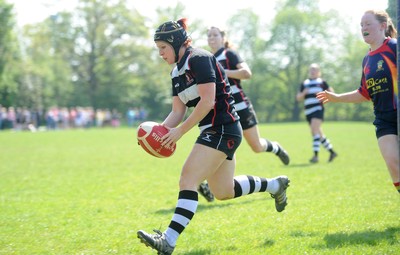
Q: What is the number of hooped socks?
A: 5